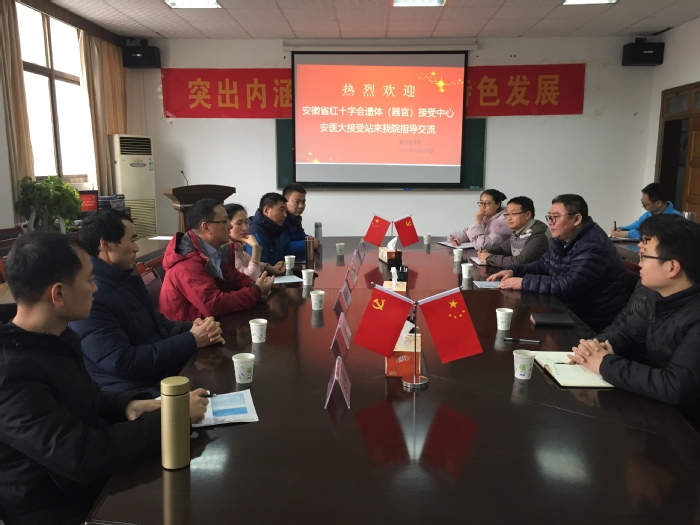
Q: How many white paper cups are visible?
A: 11